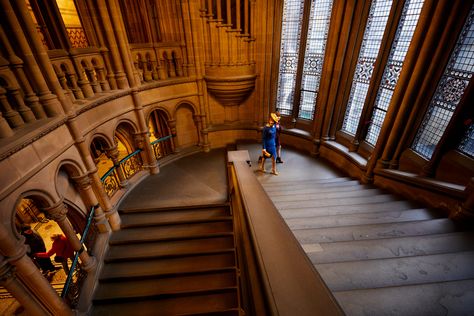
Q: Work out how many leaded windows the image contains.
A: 6